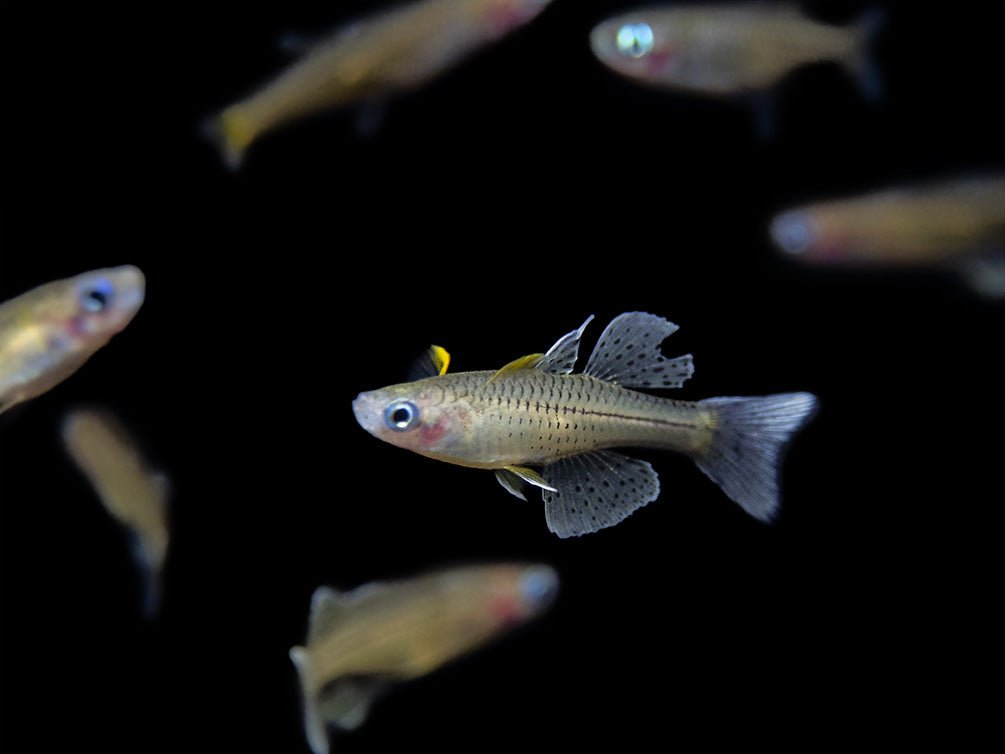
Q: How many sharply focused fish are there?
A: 1